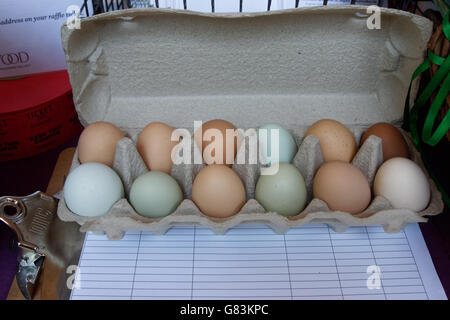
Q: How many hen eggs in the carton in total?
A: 12